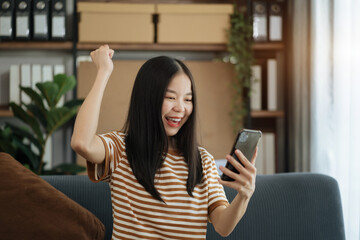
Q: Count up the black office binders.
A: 6